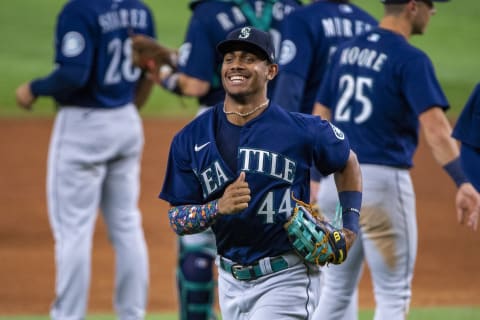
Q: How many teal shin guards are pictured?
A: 1